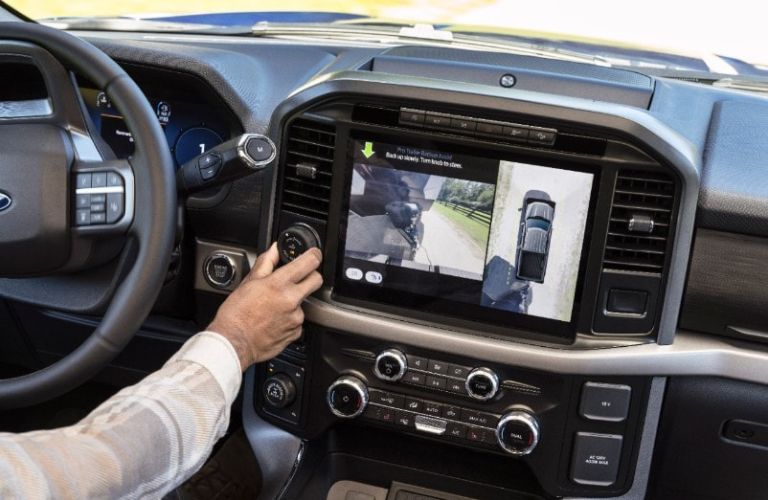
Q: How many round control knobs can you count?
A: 6